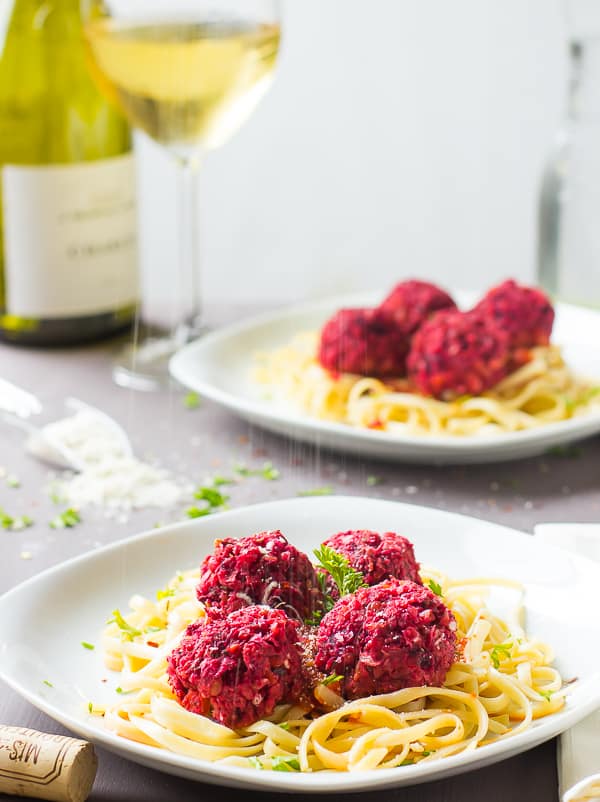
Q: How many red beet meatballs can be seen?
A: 8